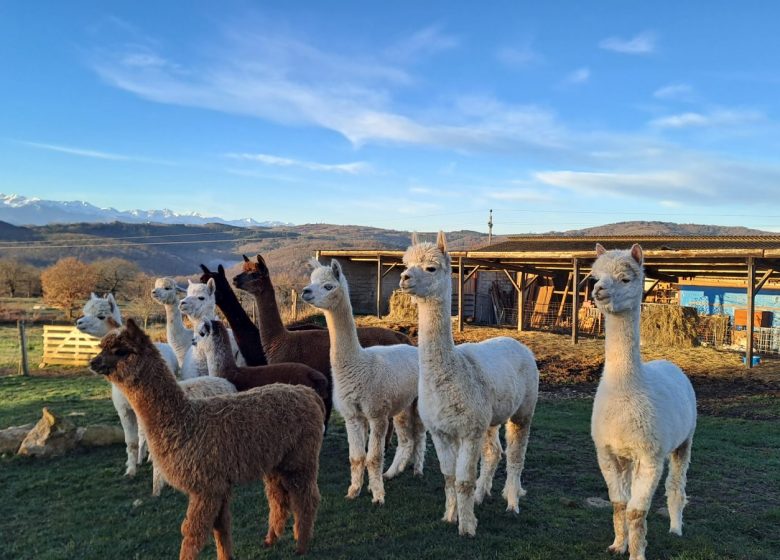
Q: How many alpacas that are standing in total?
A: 10